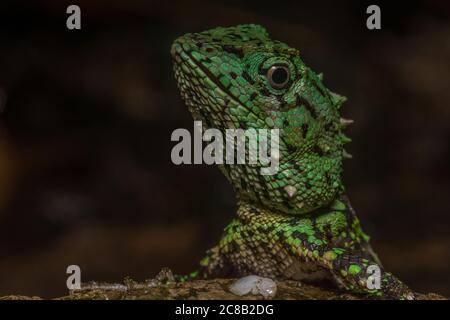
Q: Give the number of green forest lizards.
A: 1